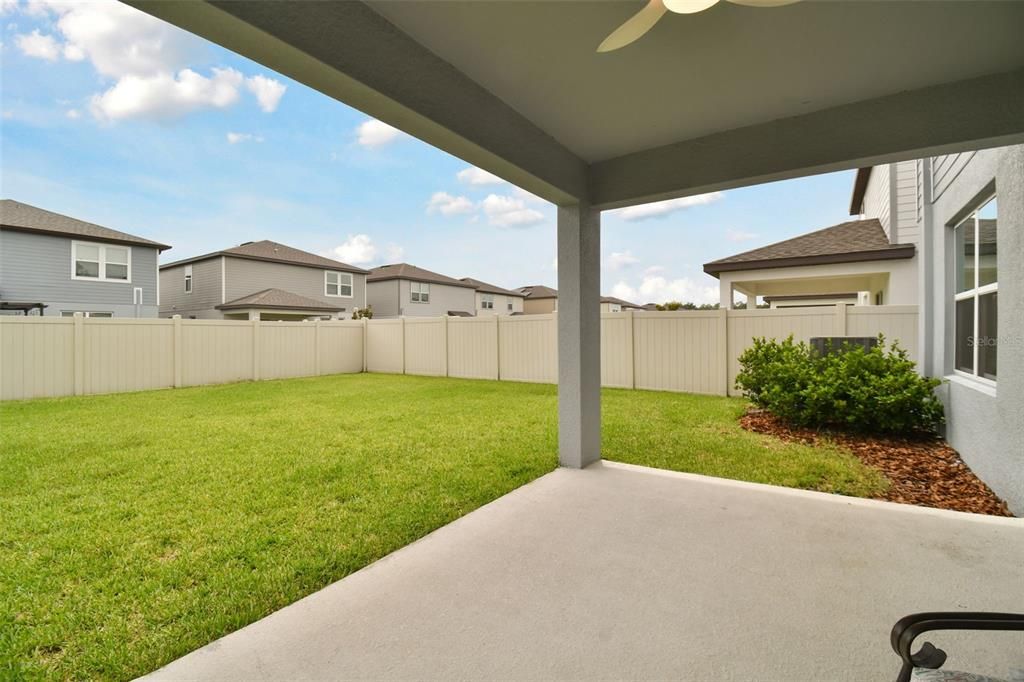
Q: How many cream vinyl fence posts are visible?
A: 12